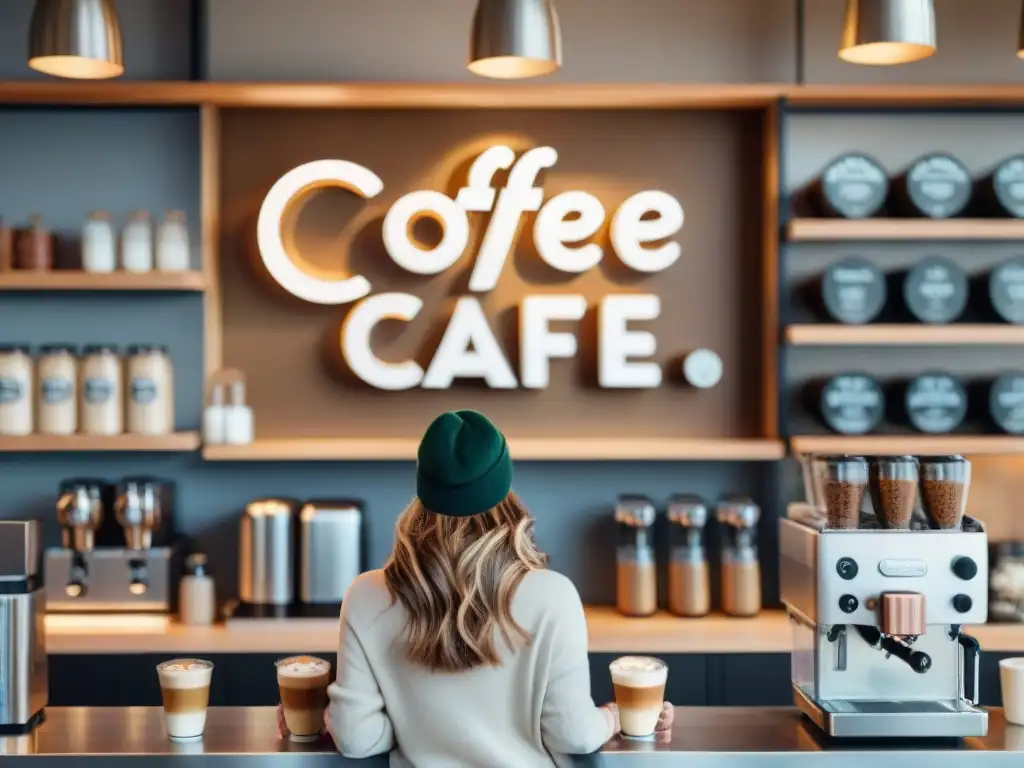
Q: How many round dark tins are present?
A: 9